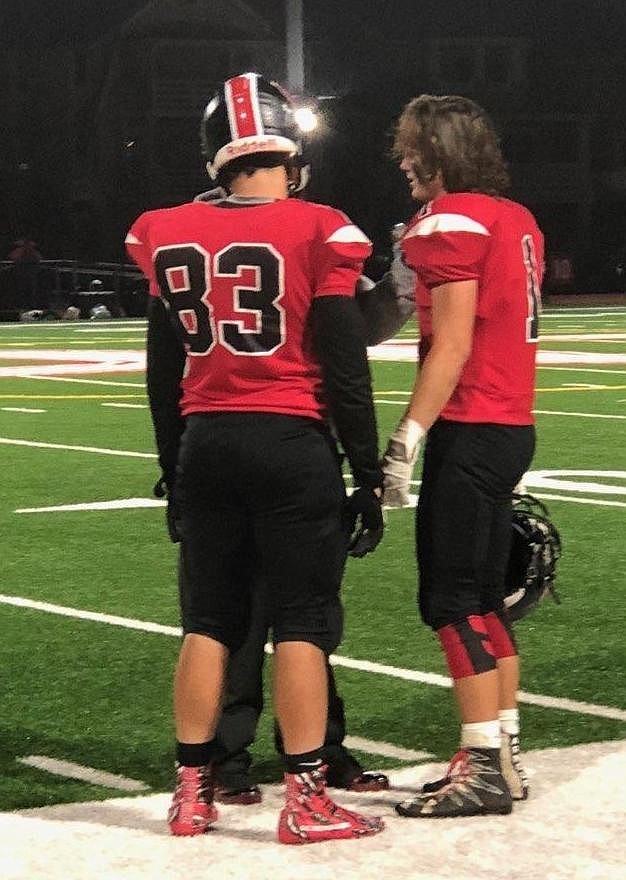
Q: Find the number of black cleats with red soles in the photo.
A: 2